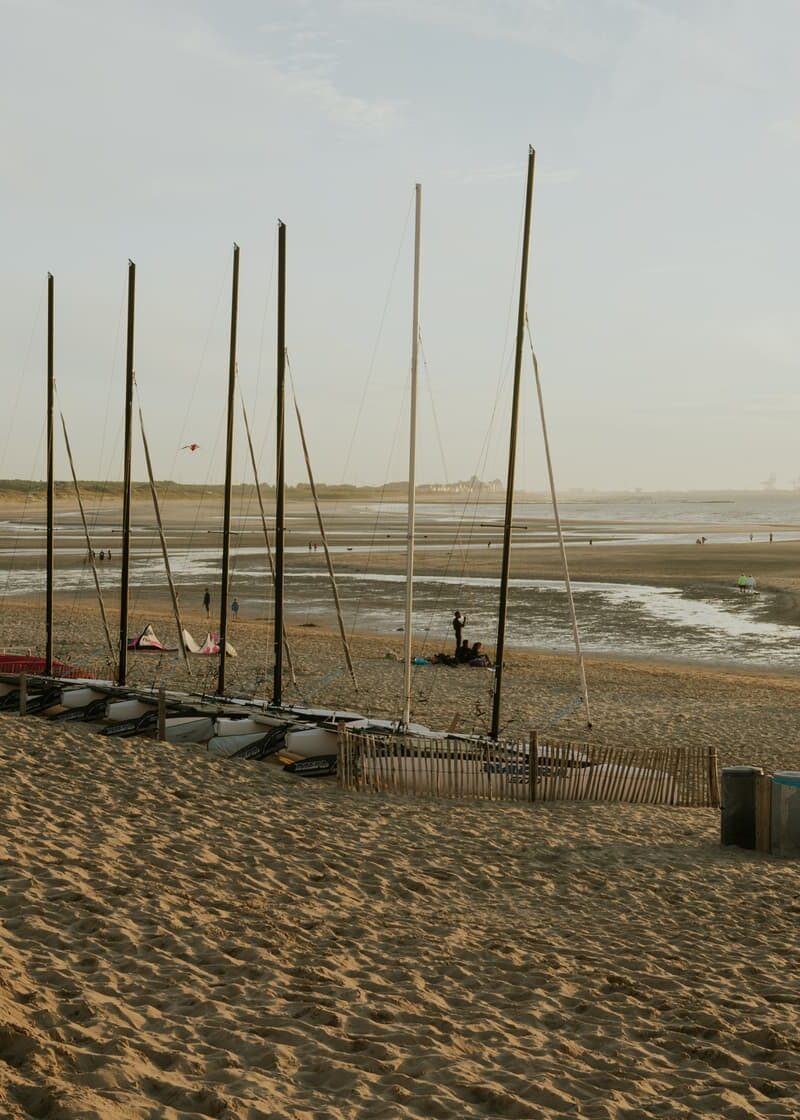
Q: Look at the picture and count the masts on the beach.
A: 6